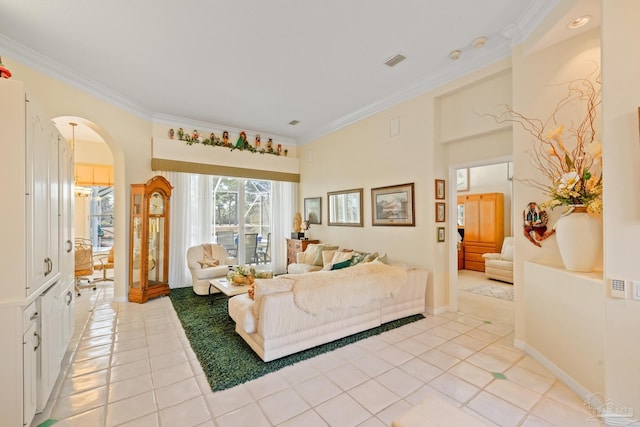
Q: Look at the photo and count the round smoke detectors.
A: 2